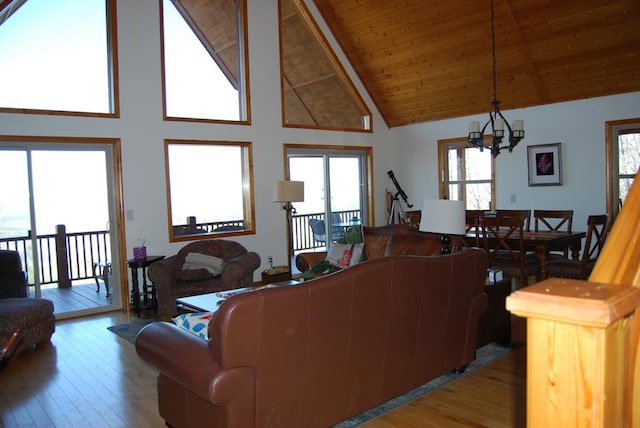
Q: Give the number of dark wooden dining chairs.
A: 6